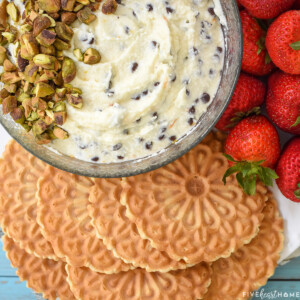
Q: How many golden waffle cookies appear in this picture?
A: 7